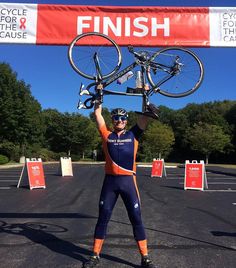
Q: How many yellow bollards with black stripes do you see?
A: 0